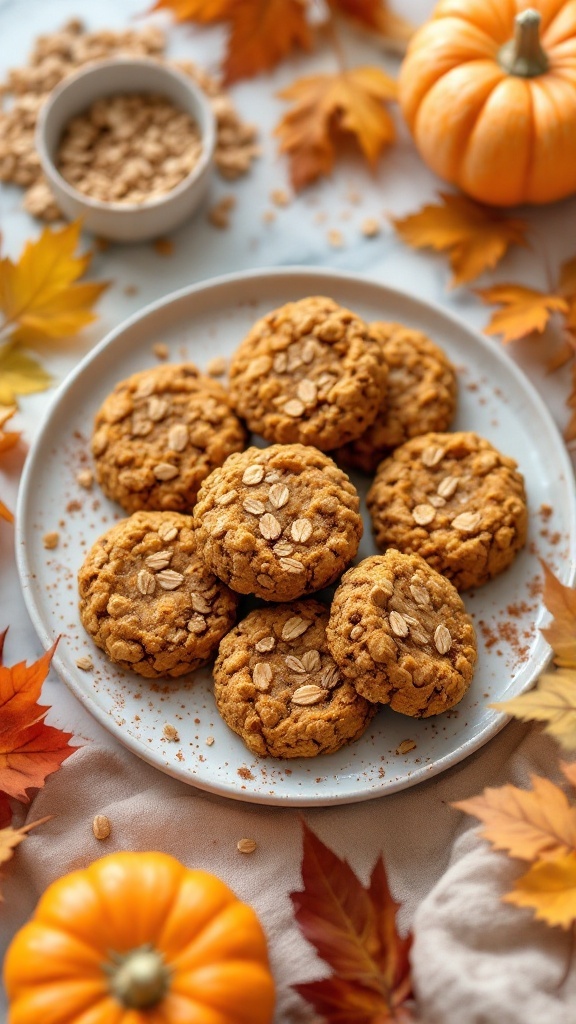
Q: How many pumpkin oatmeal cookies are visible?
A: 8